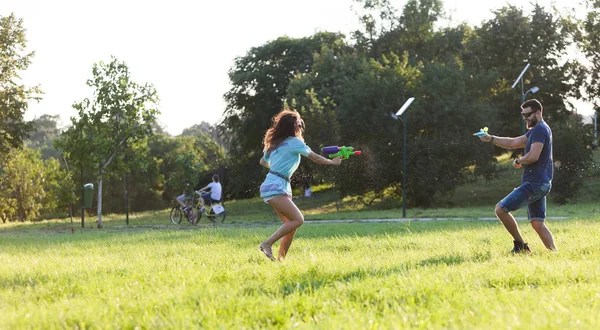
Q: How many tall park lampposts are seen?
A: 2